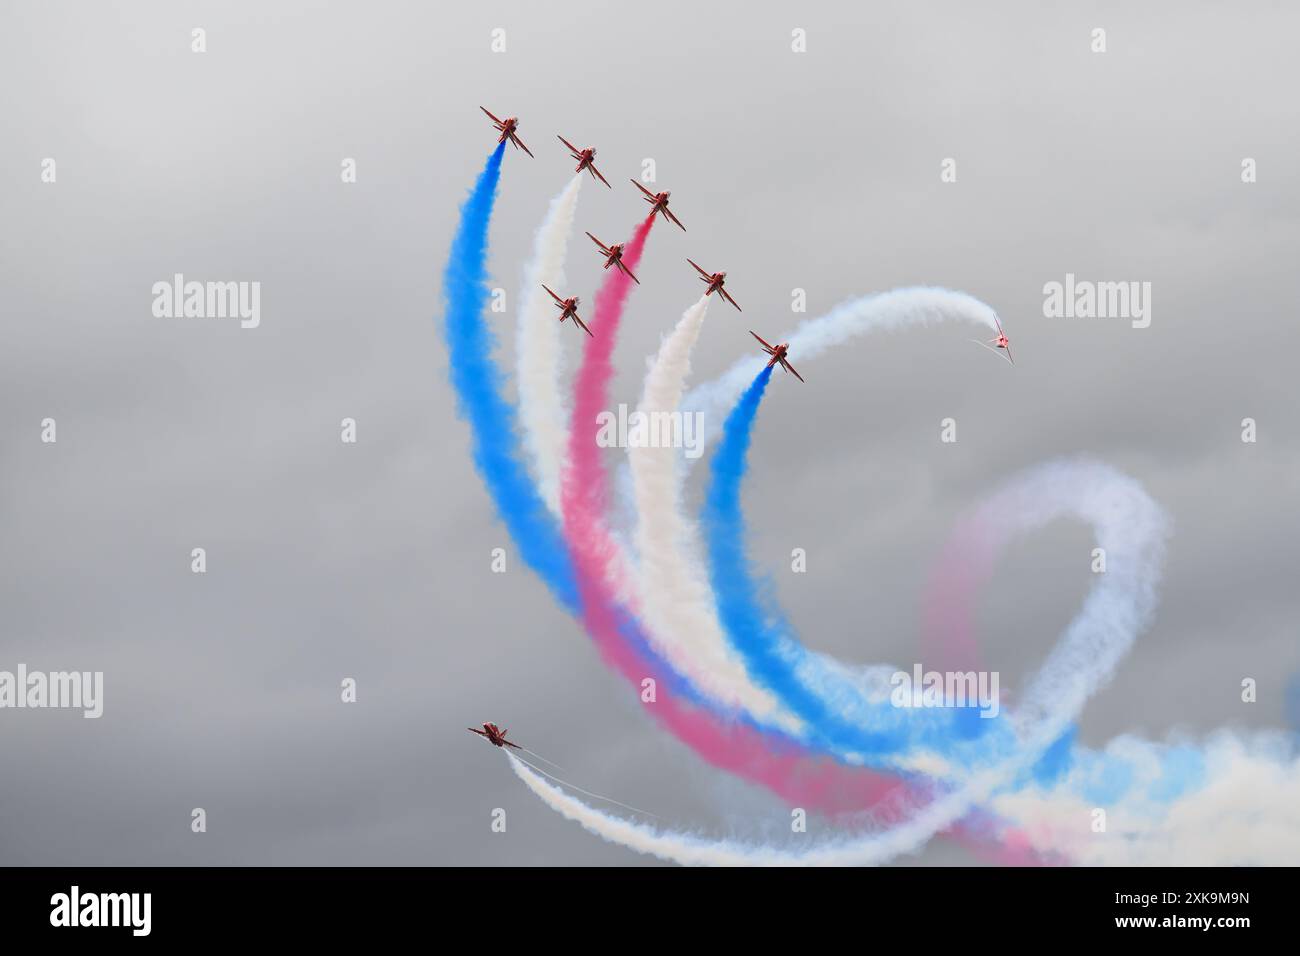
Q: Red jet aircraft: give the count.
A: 9